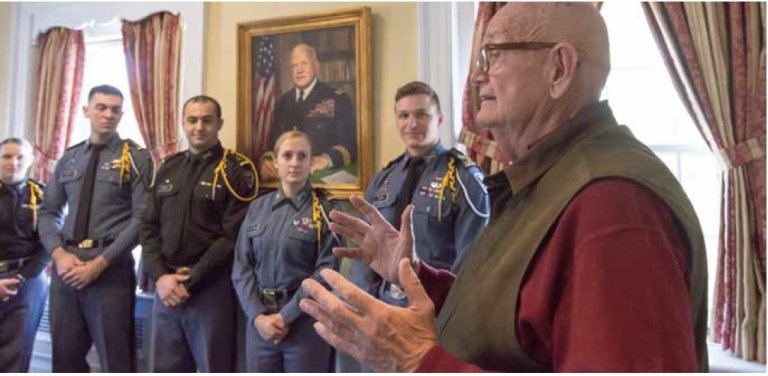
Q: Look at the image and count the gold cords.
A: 5